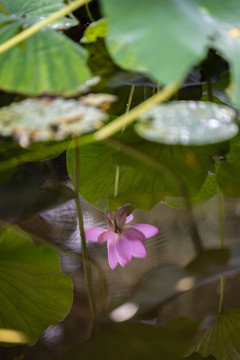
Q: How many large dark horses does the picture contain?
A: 0